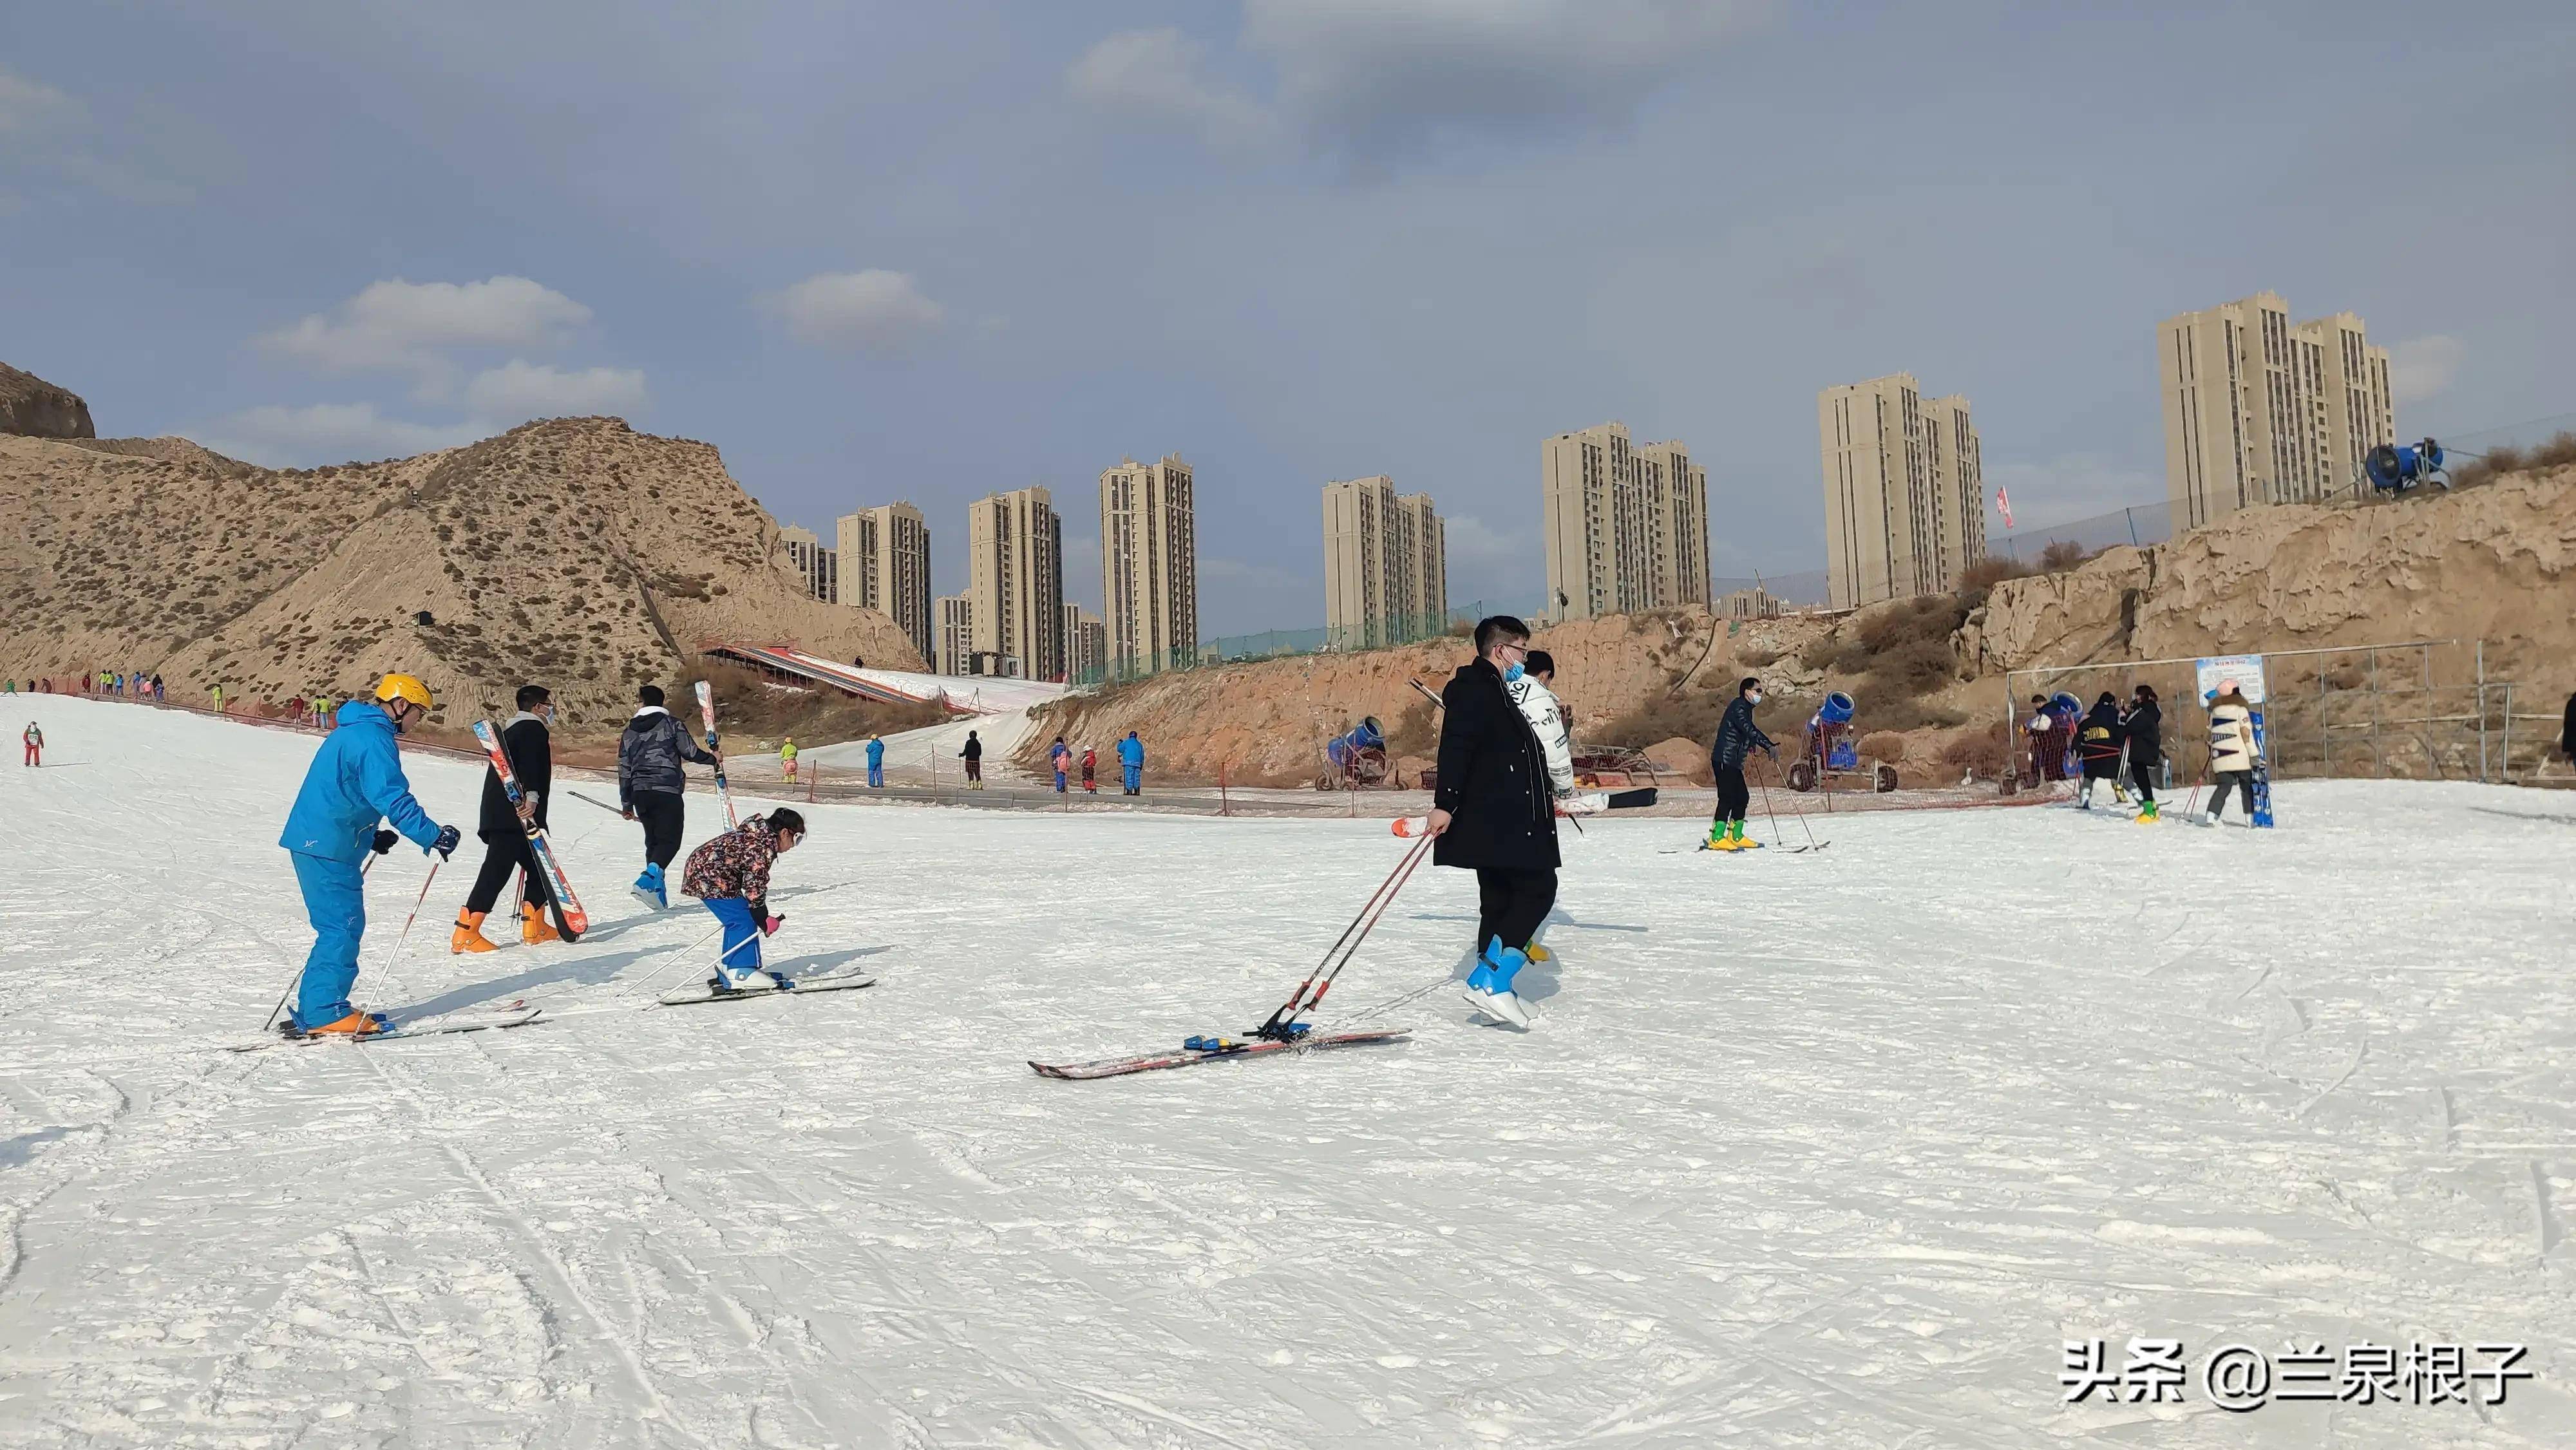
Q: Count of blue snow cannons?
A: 4